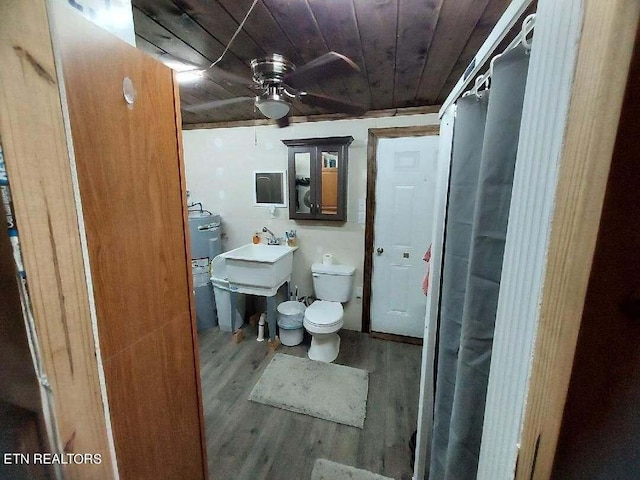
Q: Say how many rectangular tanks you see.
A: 1